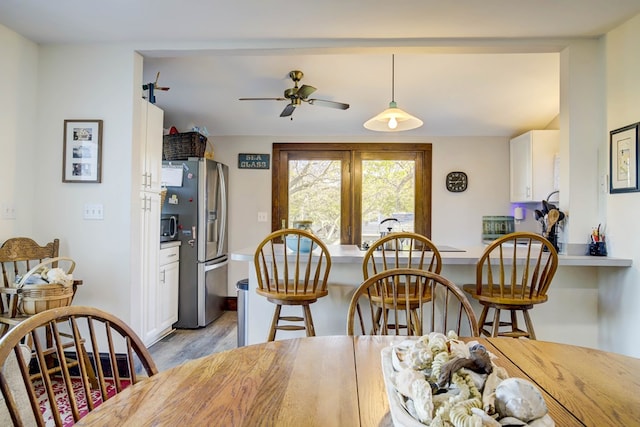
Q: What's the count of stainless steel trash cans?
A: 1